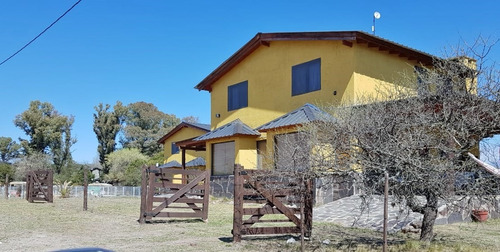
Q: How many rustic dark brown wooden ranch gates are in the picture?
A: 3